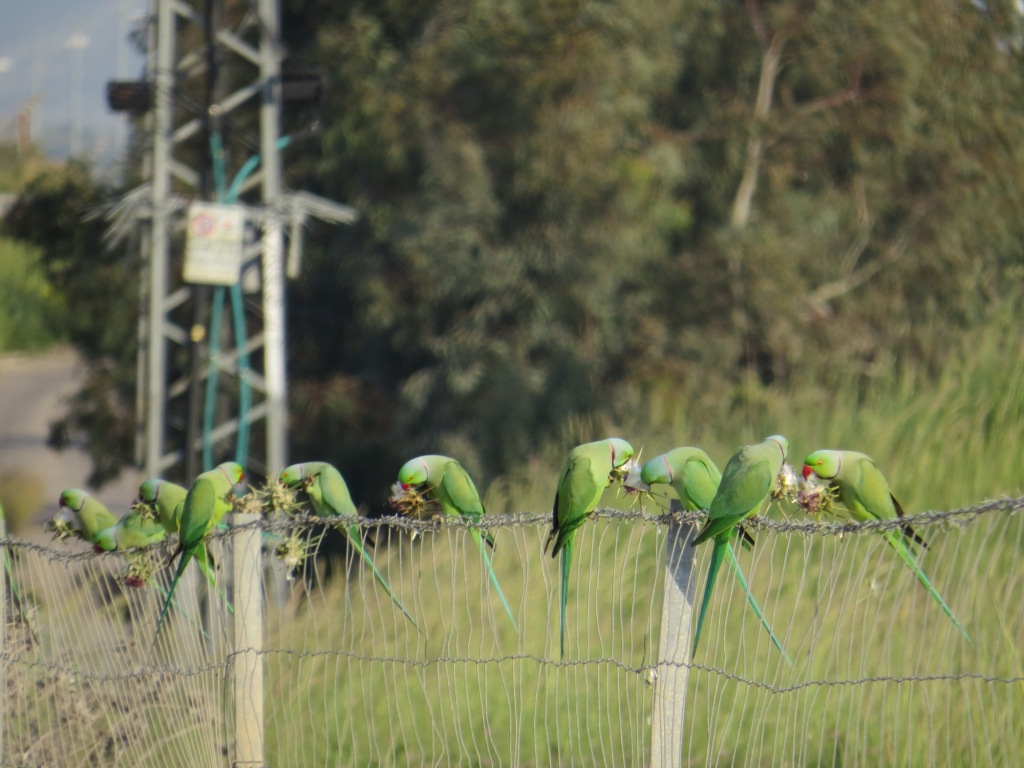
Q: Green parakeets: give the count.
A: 10